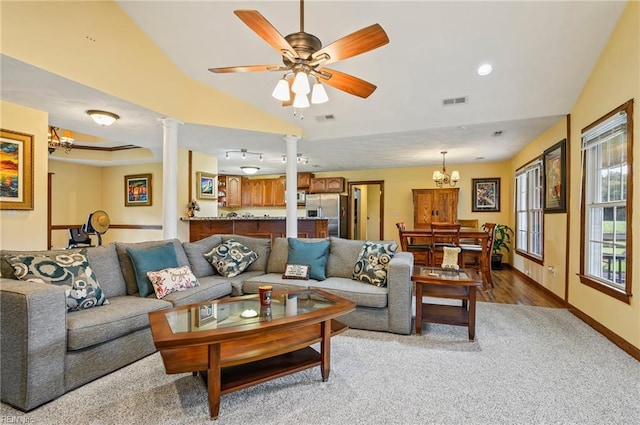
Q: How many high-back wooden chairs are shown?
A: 4